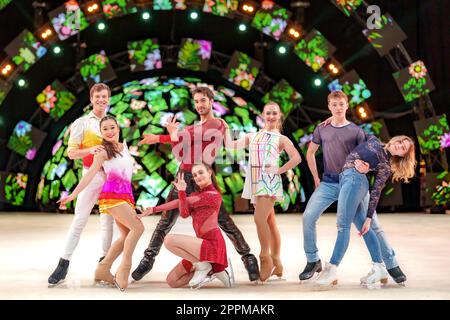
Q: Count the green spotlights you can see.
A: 8